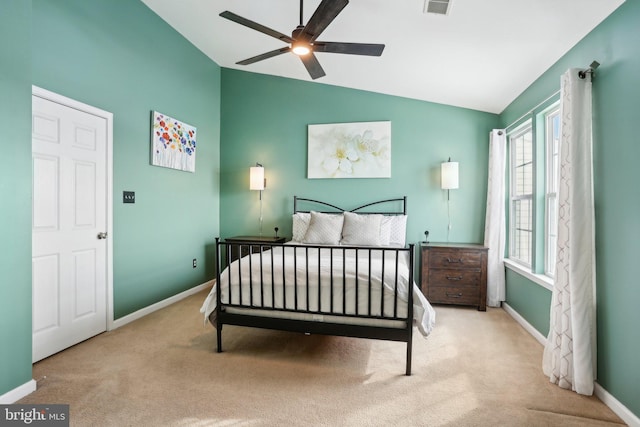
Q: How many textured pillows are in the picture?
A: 2